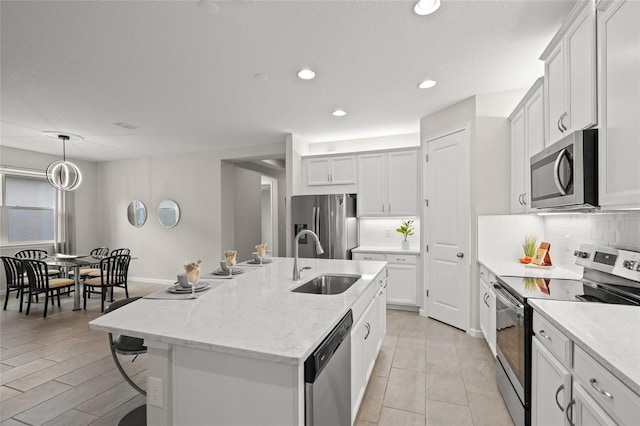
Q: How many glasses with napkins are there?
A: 3